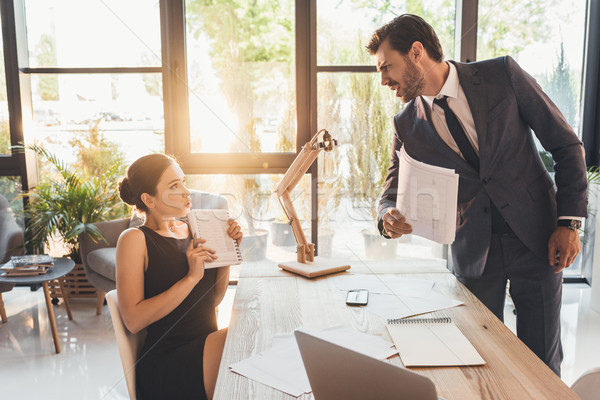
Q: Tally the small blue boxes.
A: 0